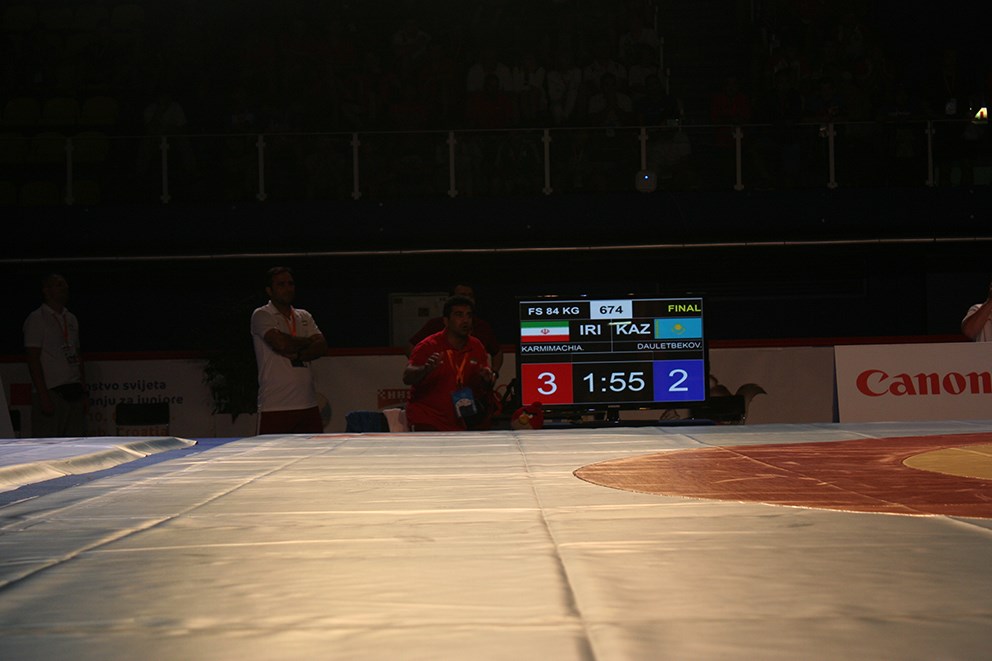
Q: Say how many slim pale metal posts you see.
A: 10